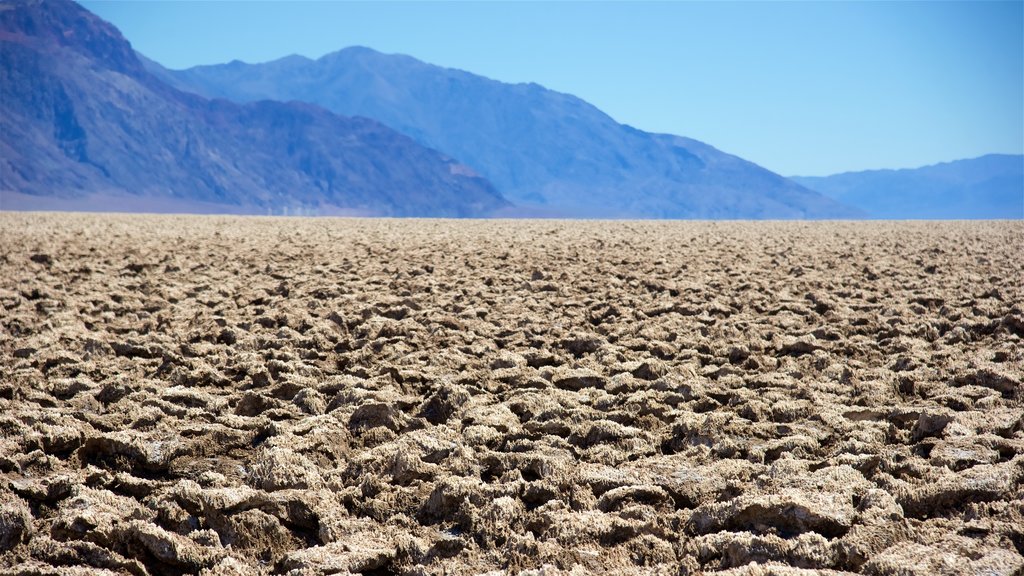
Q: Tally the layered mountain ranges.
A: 3